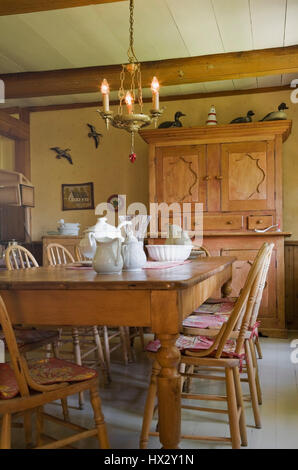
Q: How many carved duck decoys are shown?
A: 3